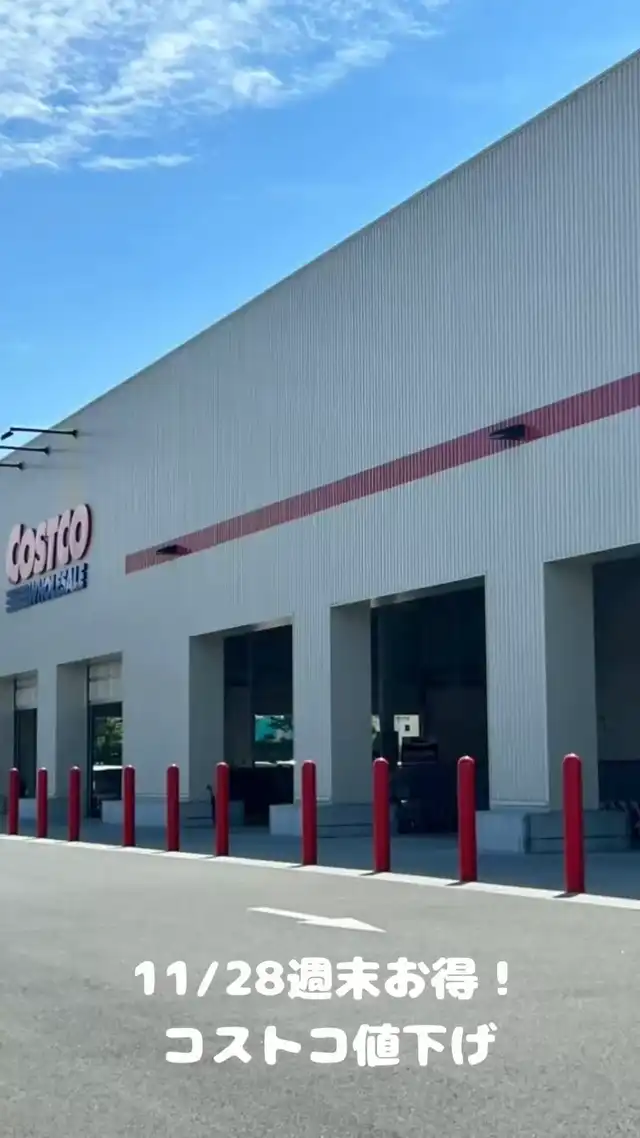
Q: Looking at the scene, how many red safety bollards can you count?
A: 10